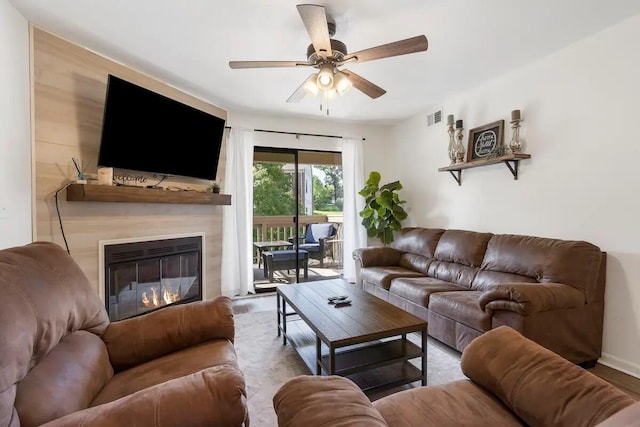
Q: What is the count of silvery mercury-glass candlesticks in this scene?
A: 3